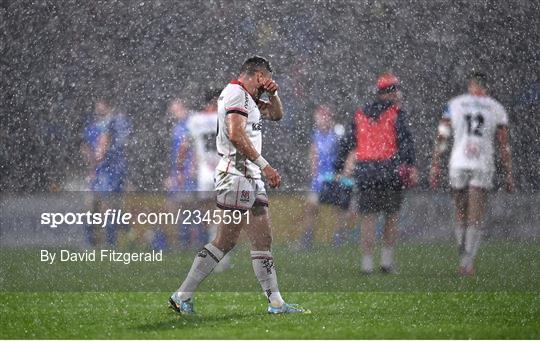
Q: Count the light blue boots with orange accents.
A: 2